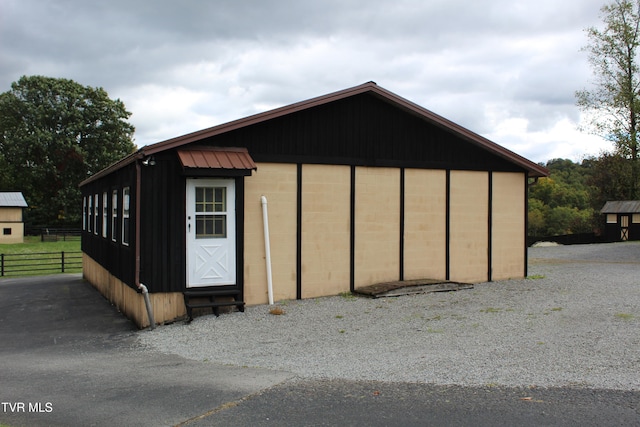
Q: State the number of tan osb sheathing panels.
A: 6